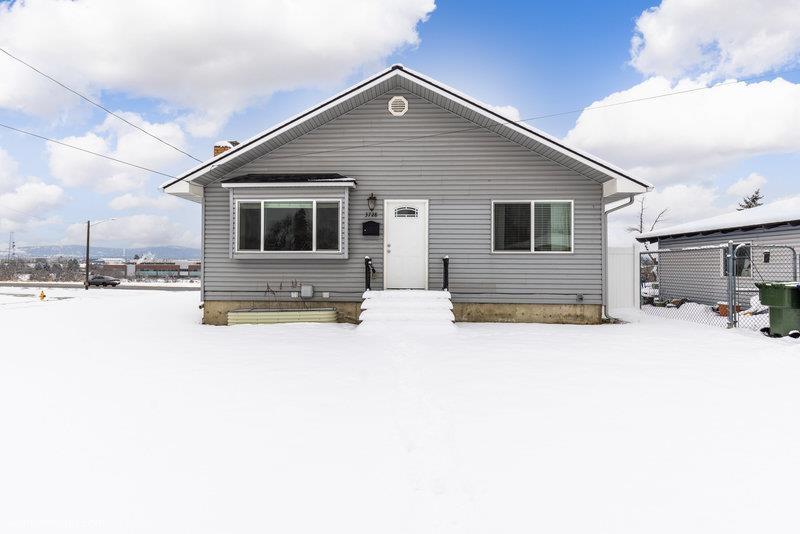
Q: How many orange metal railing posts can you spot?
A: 0